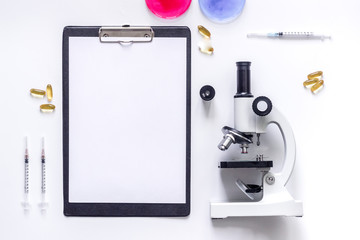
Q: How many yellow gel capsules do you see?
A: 8